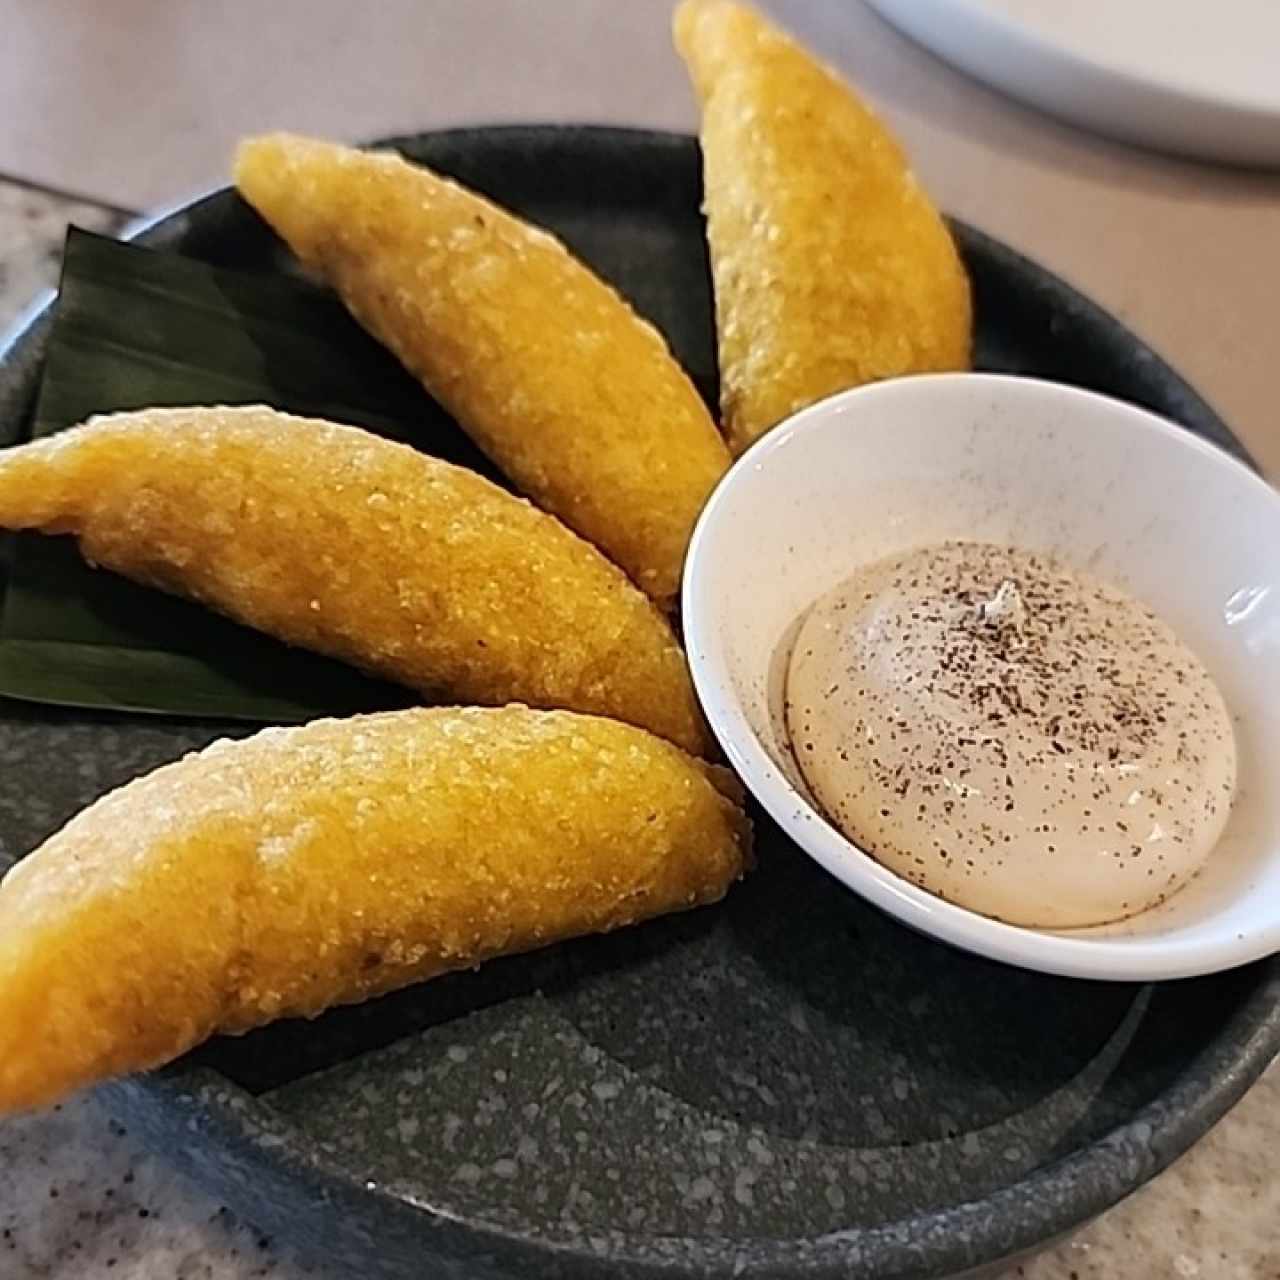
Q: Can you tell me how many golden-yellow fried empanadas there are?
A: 4